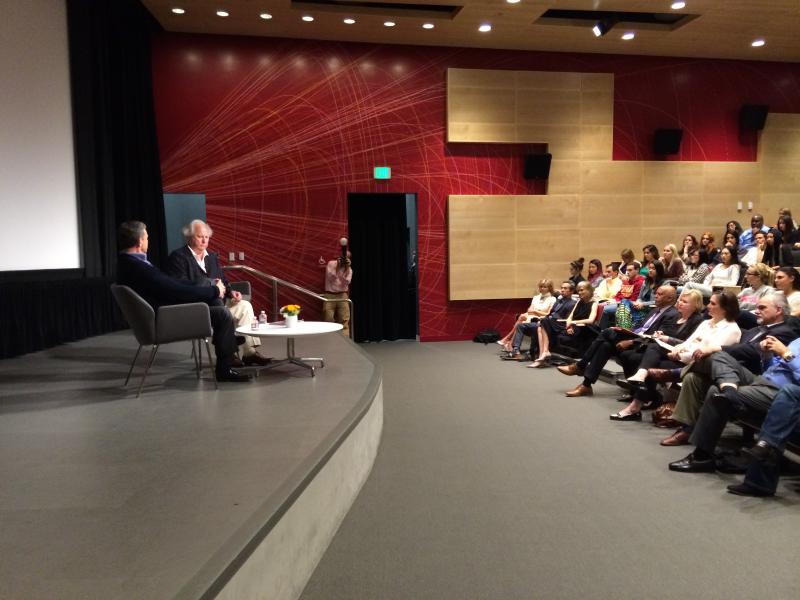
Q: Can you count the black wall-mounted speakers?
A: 3